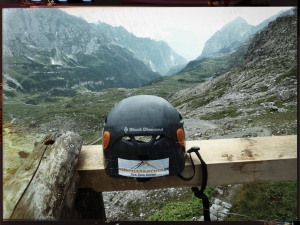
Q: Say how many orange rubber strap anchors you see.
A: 2